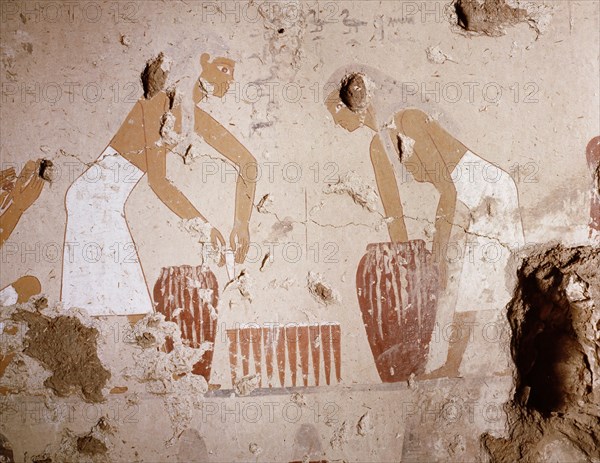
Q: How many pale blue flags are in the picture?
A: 0